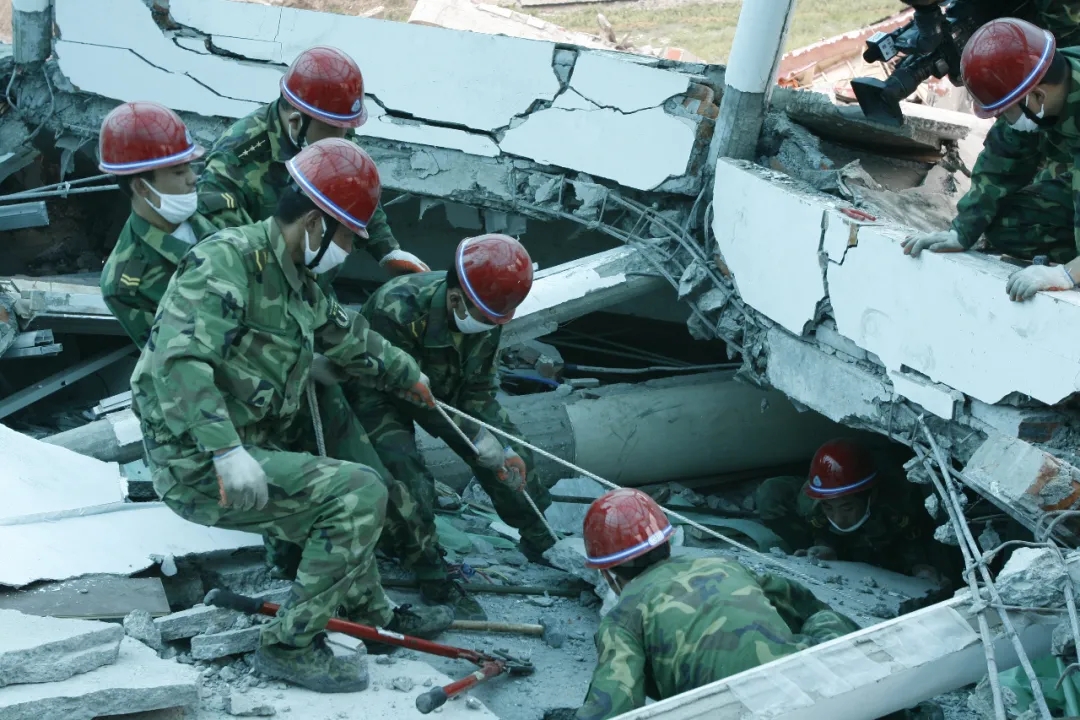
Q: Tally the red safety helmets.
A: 7